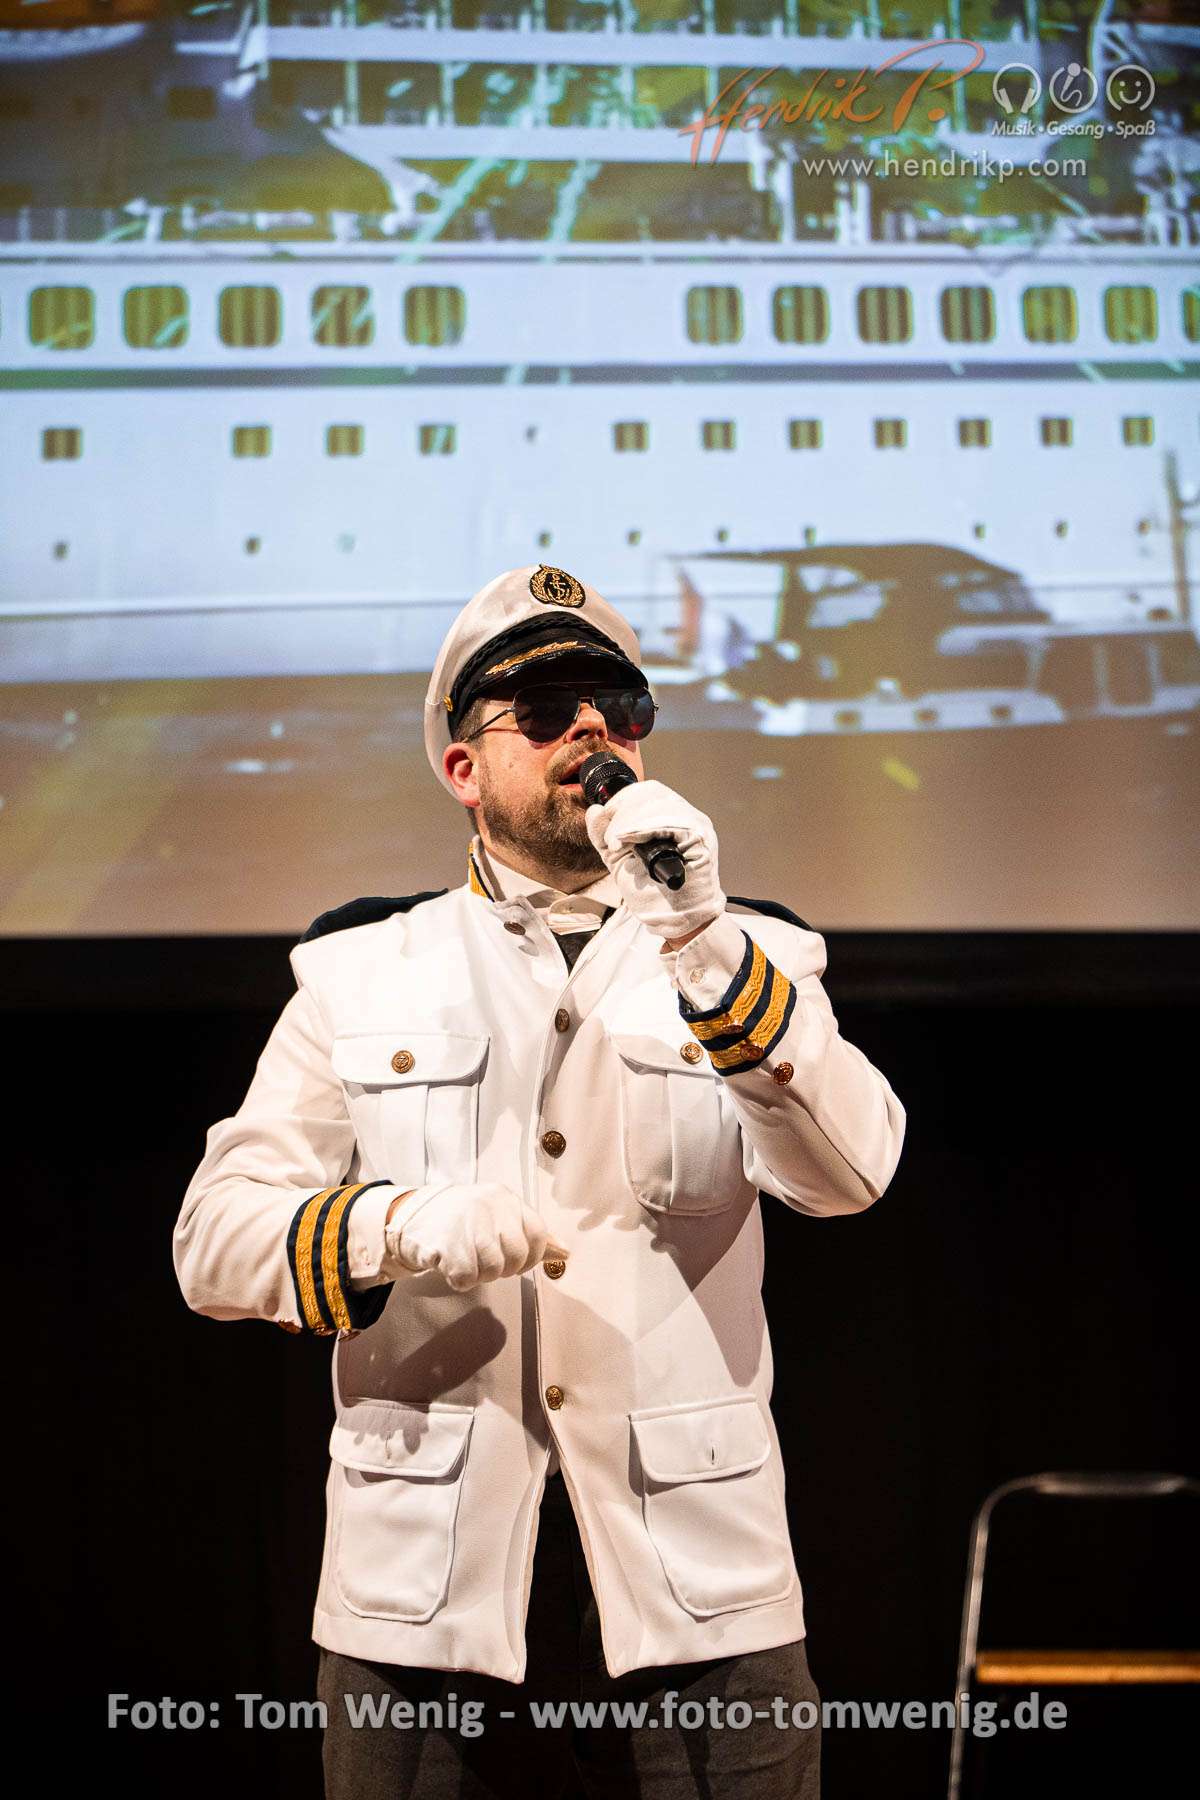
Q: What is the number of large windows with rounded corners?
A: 12